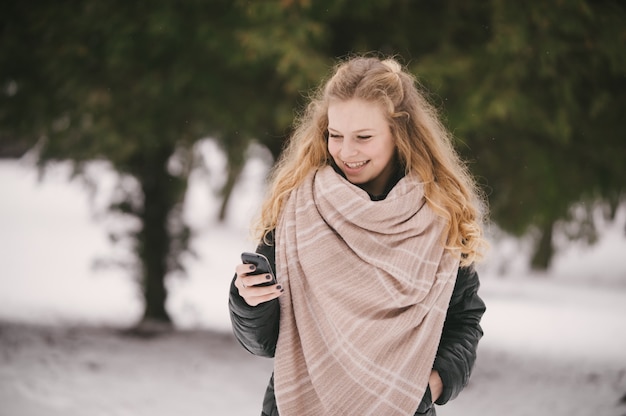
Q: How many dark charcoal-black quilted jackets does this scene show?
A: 1